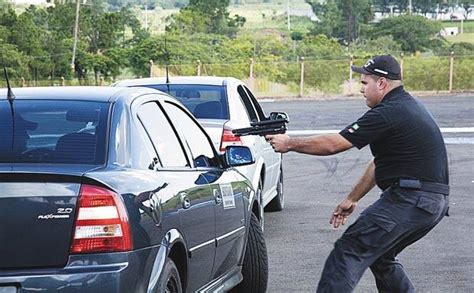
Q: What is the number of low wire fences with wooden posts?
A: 1